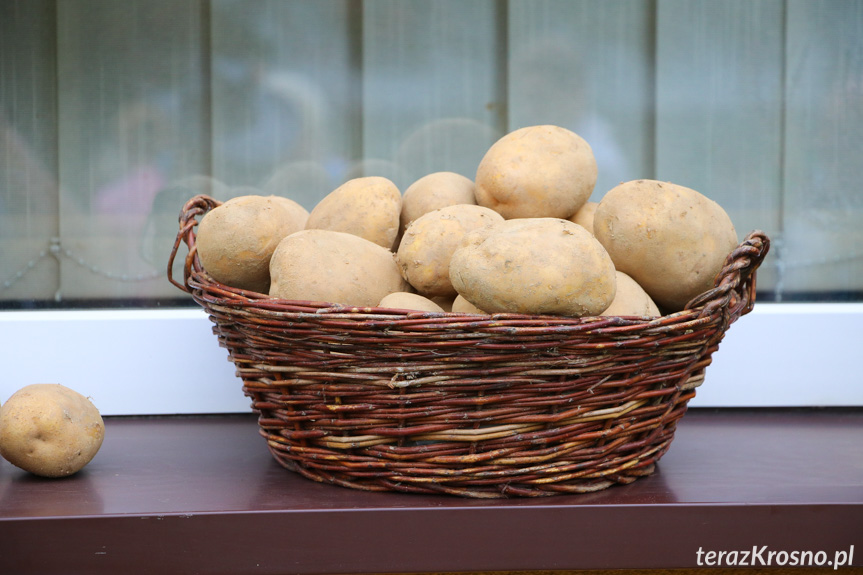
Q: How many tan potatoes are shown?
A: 13